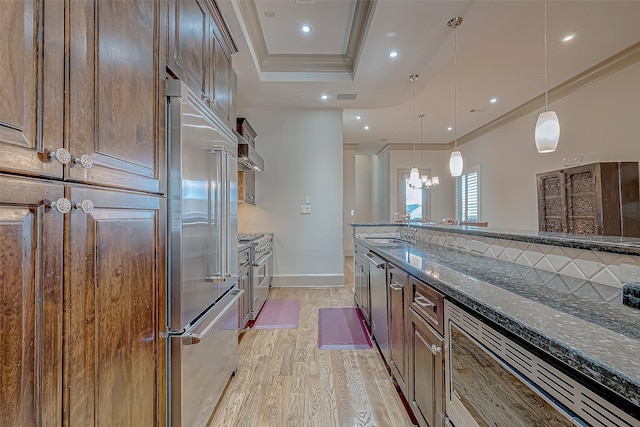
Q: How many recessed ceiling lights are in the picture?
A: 8